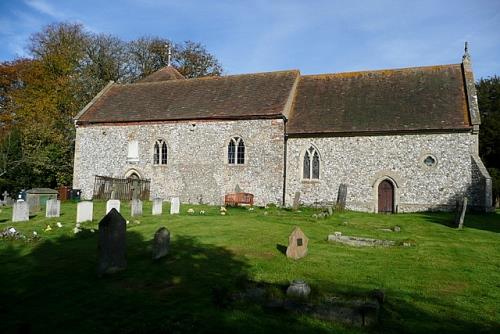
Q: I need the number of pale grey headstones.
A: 7